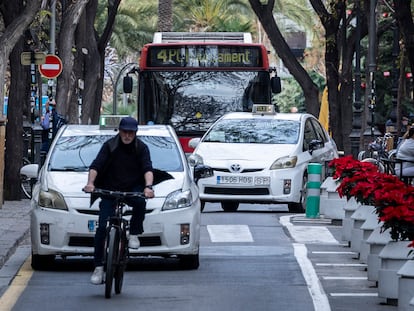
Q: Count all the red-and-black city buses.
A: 1